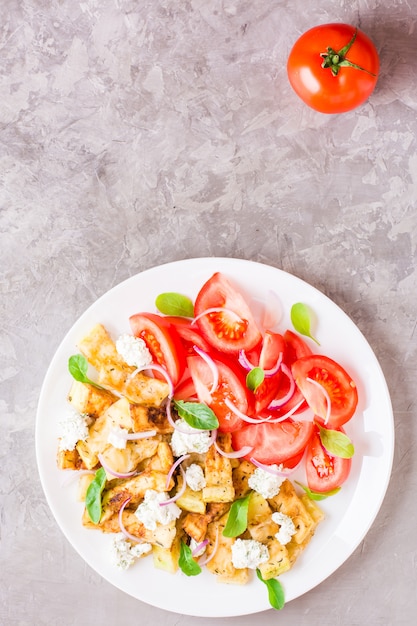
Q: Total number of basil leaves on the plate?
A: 11